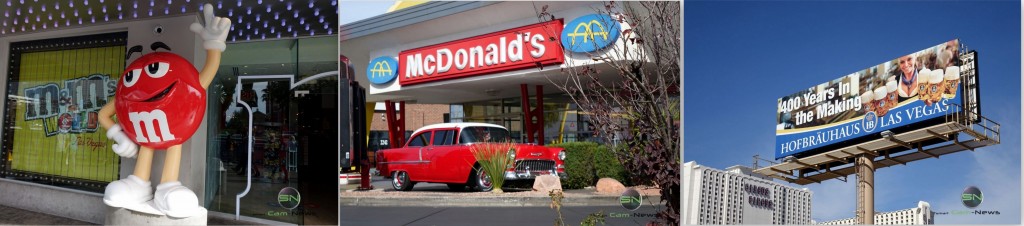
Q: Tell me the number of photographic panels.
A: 3